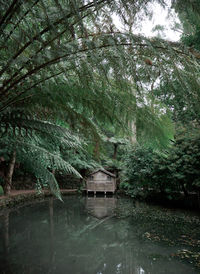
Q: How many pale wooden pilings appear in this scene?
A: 4